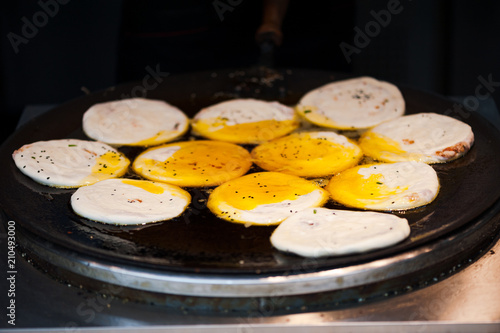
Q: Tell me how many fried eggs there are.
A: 11